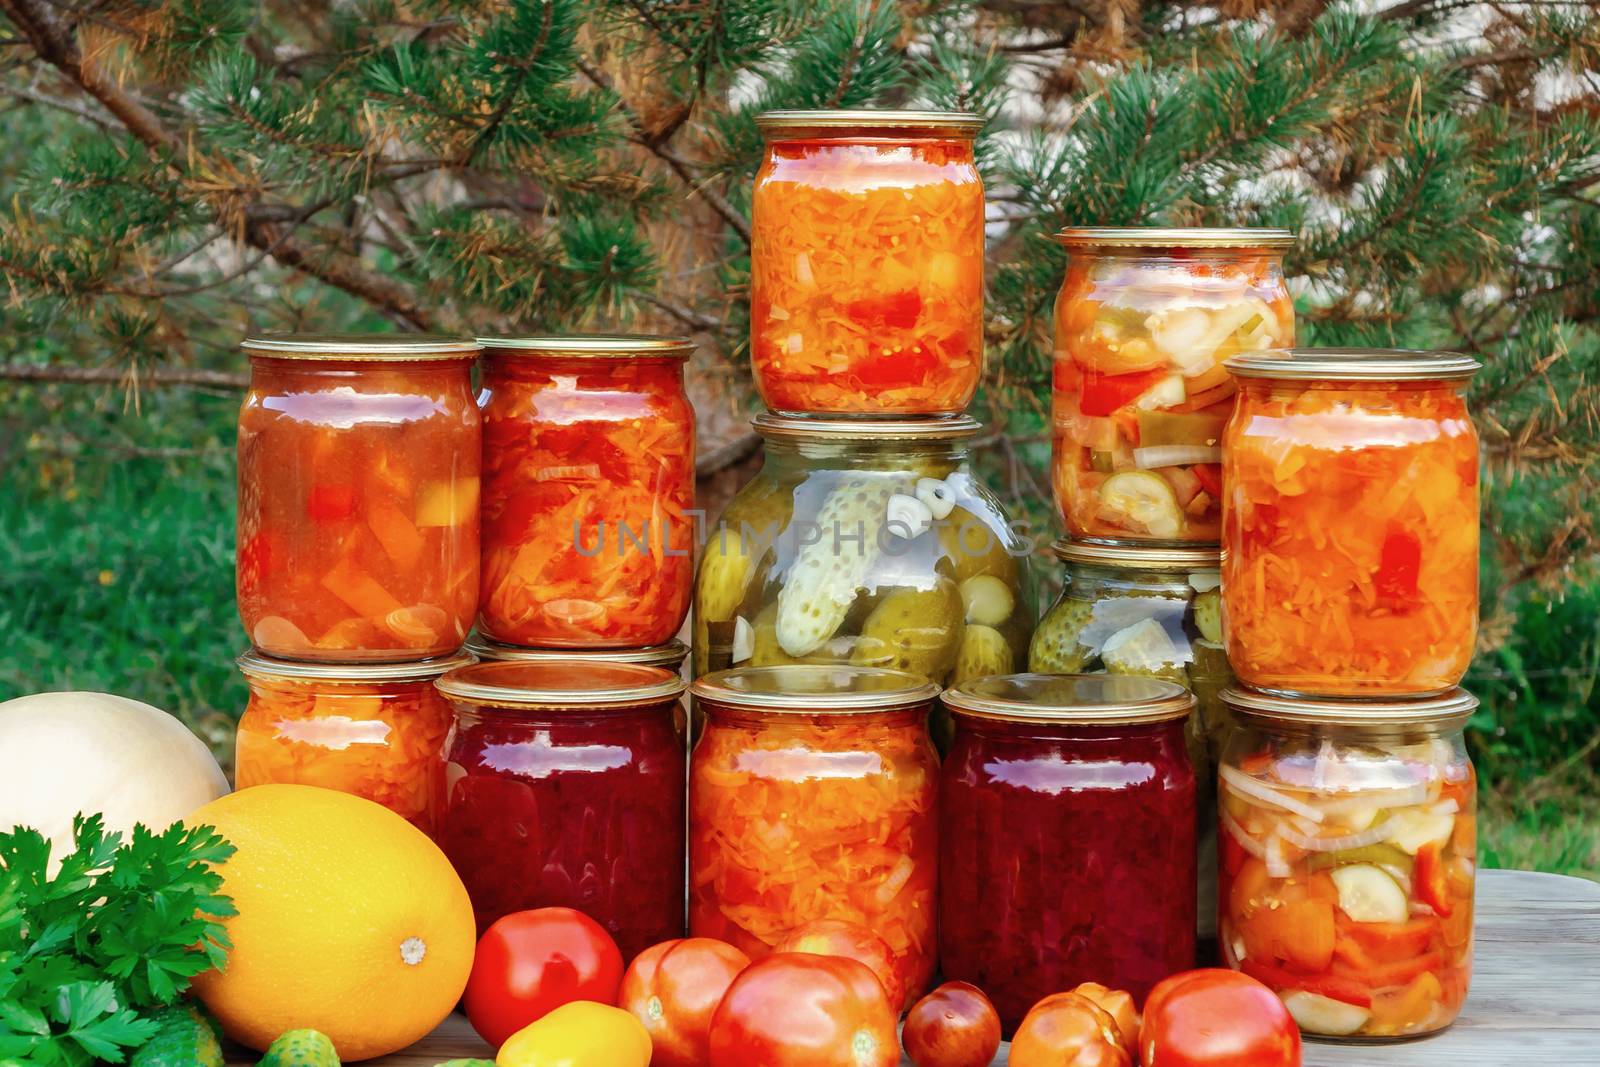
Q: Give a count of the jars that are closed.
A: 13